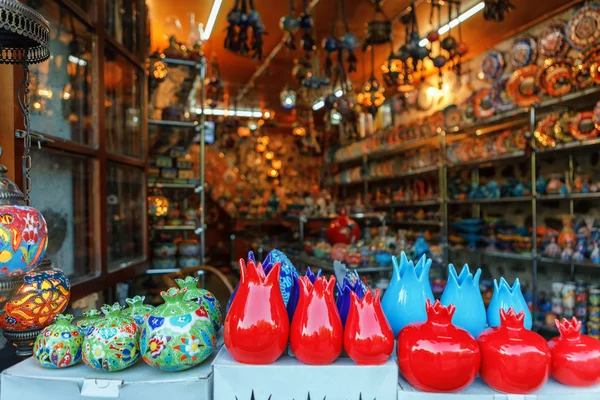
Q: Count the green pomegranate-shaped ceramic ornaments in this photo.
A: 6